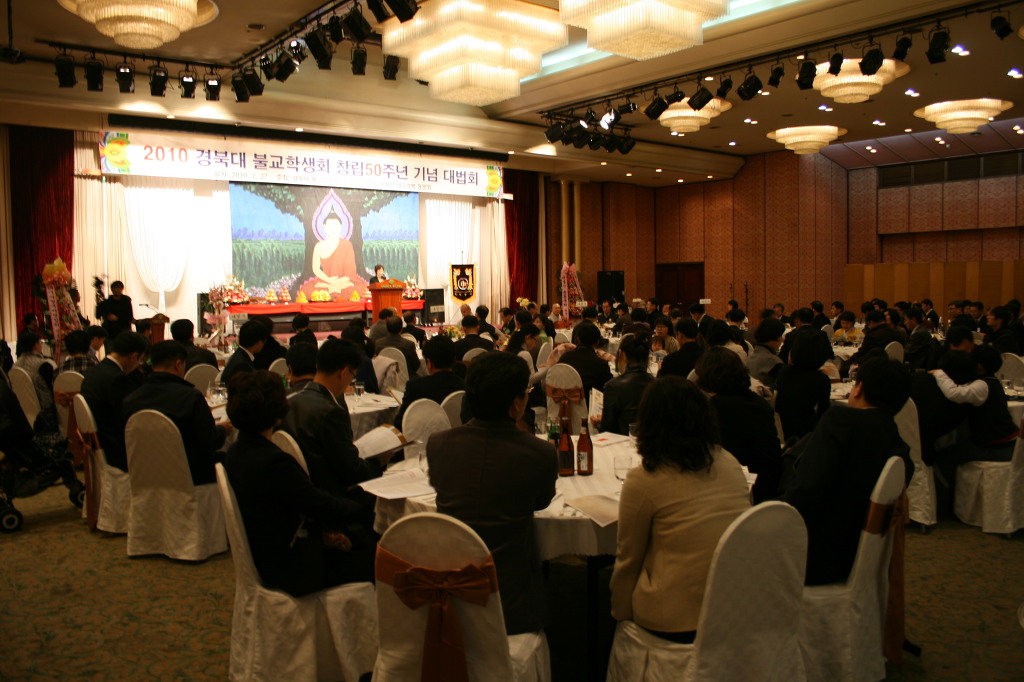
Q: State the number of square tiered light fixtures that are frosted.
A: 2